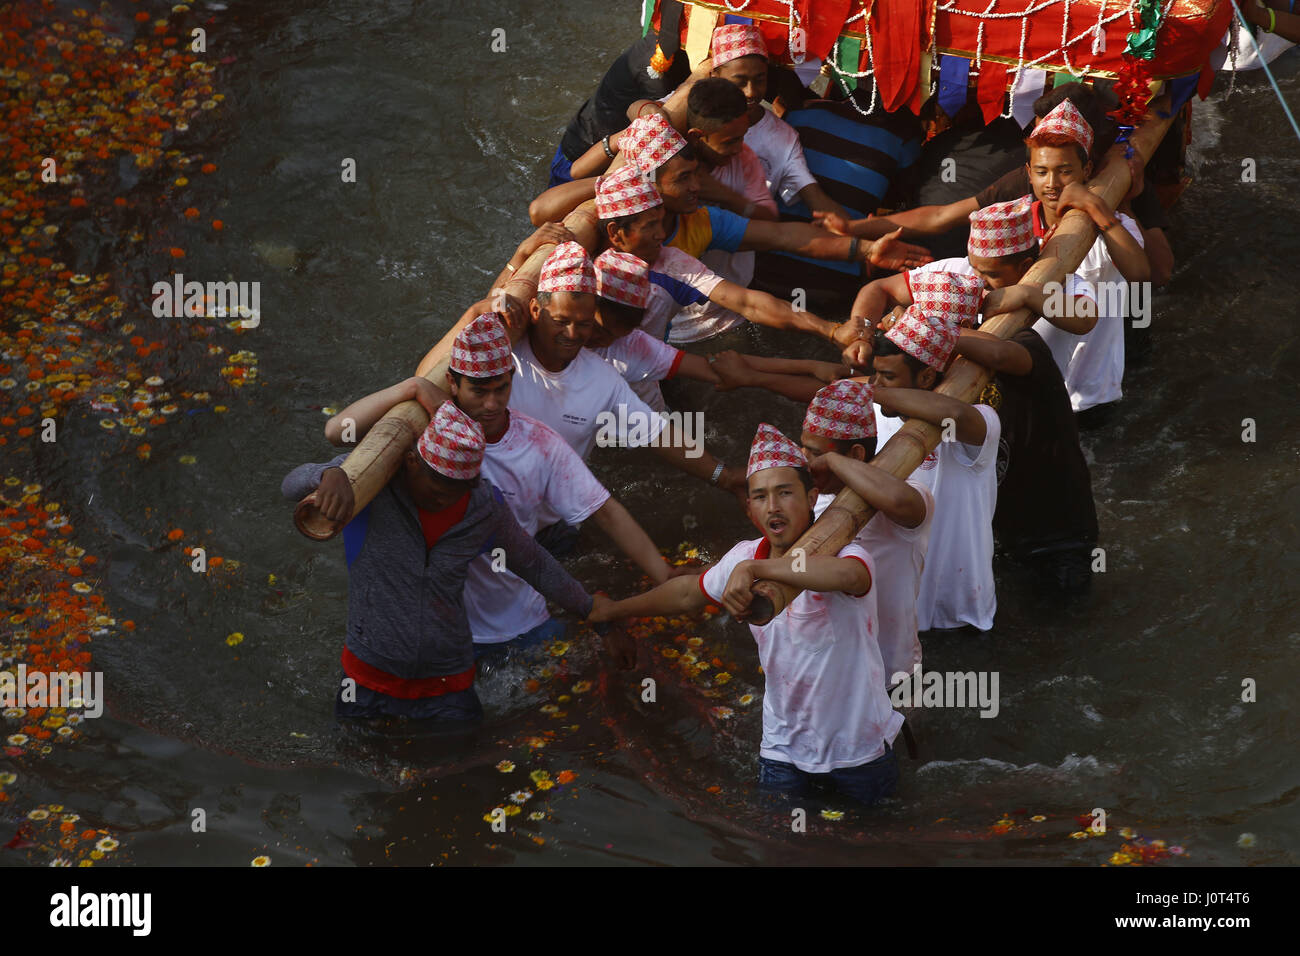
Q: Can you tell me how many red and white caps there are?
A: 13